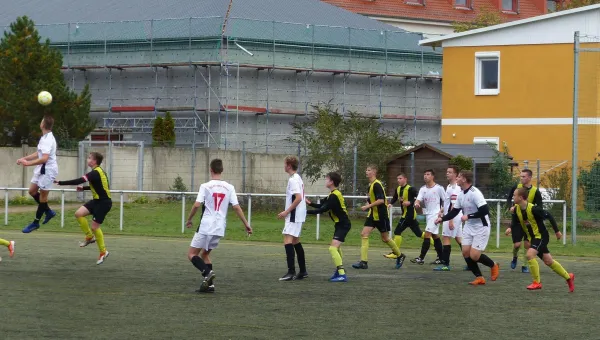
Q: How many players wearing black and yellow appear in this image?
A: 6